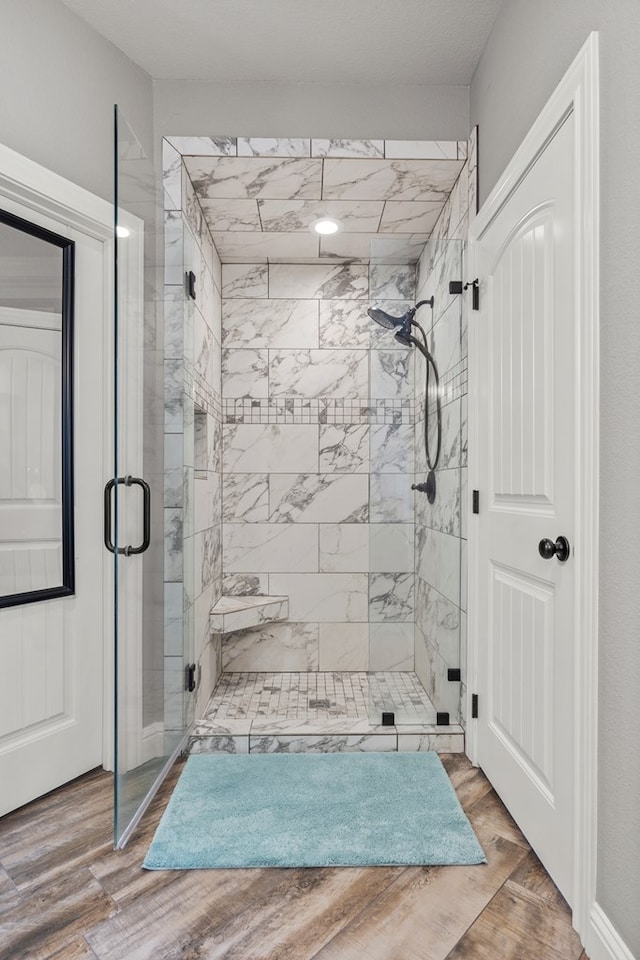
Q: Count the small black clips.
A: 4